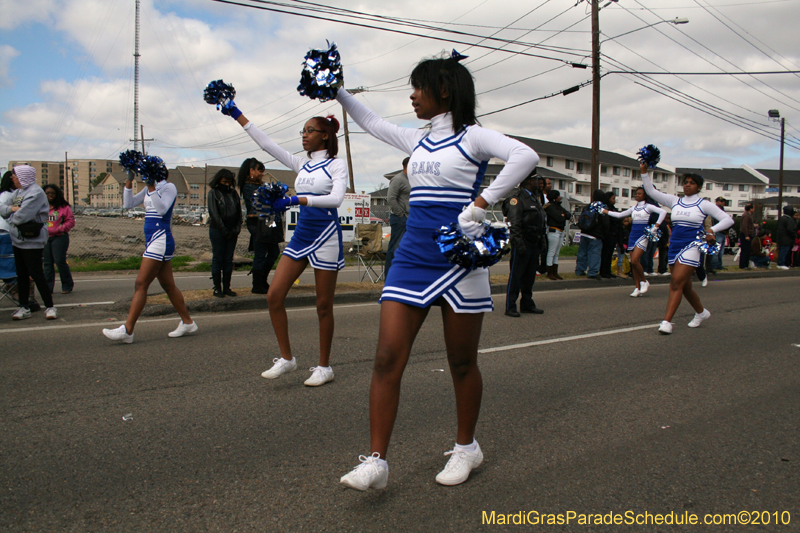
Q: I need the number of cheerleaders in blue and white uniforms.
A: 5